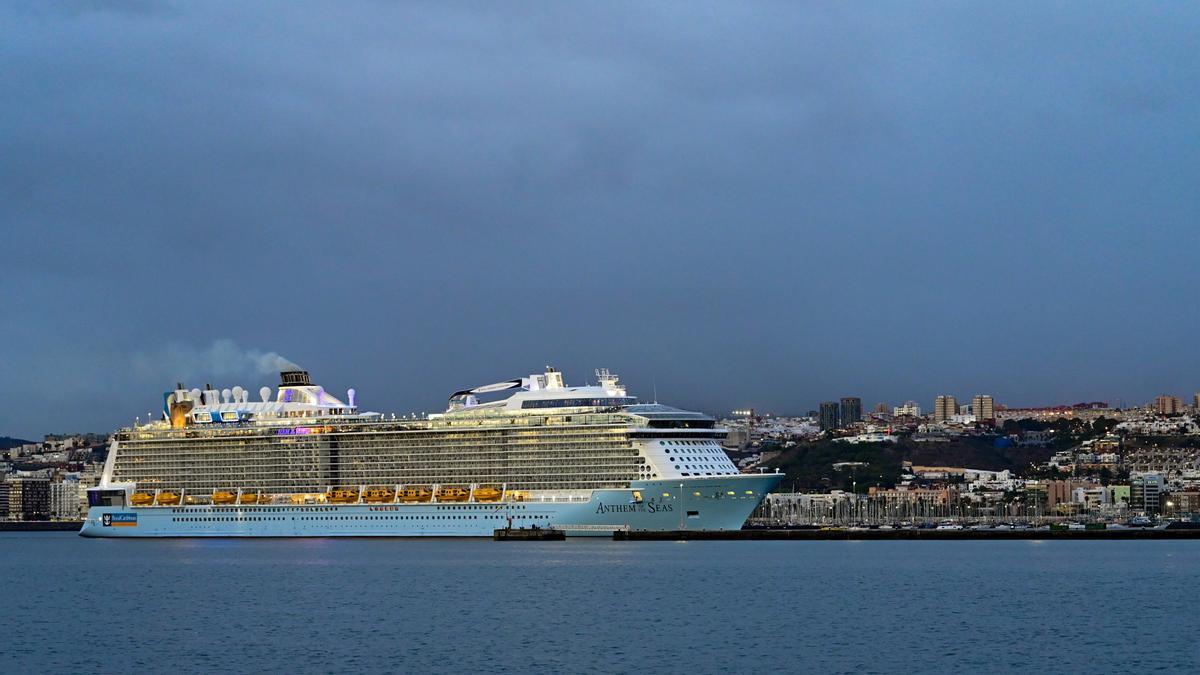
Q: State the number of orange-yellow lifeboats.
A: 9